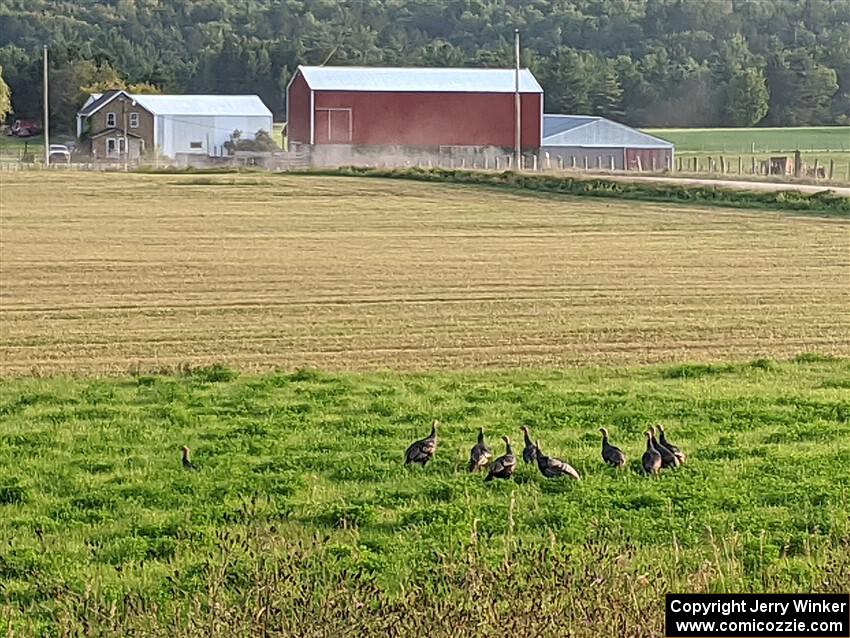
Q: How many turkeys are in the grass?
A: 10